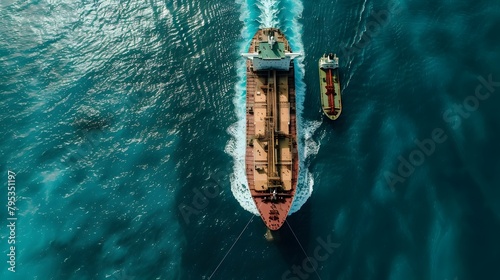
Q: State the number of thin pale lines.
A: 2